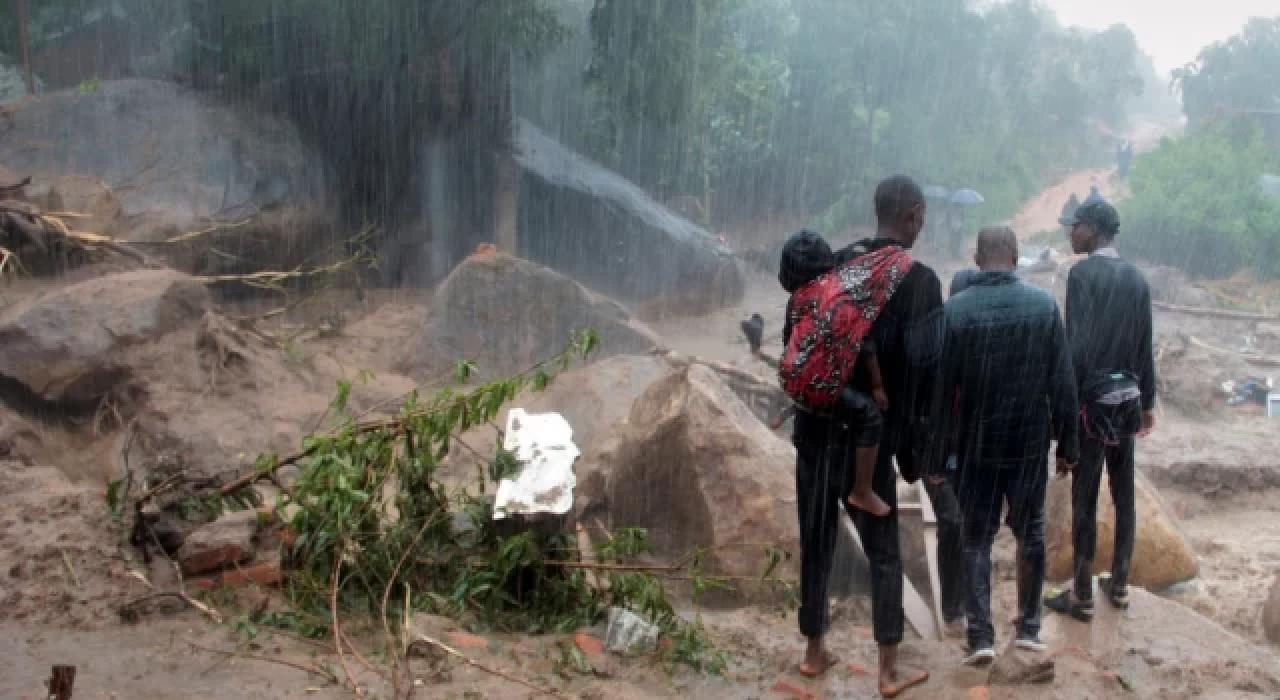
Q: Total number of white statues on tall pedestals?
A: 0